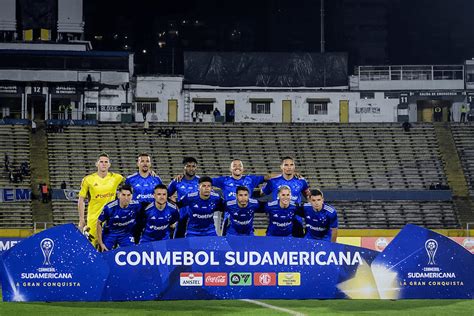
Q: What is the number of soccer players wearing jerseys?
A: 11